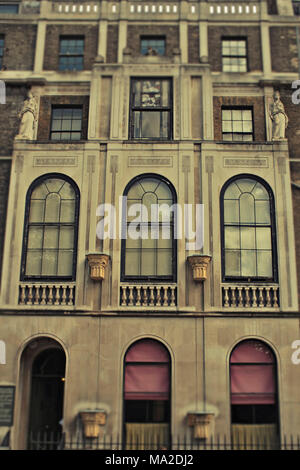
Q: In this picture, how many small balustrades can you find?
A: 3